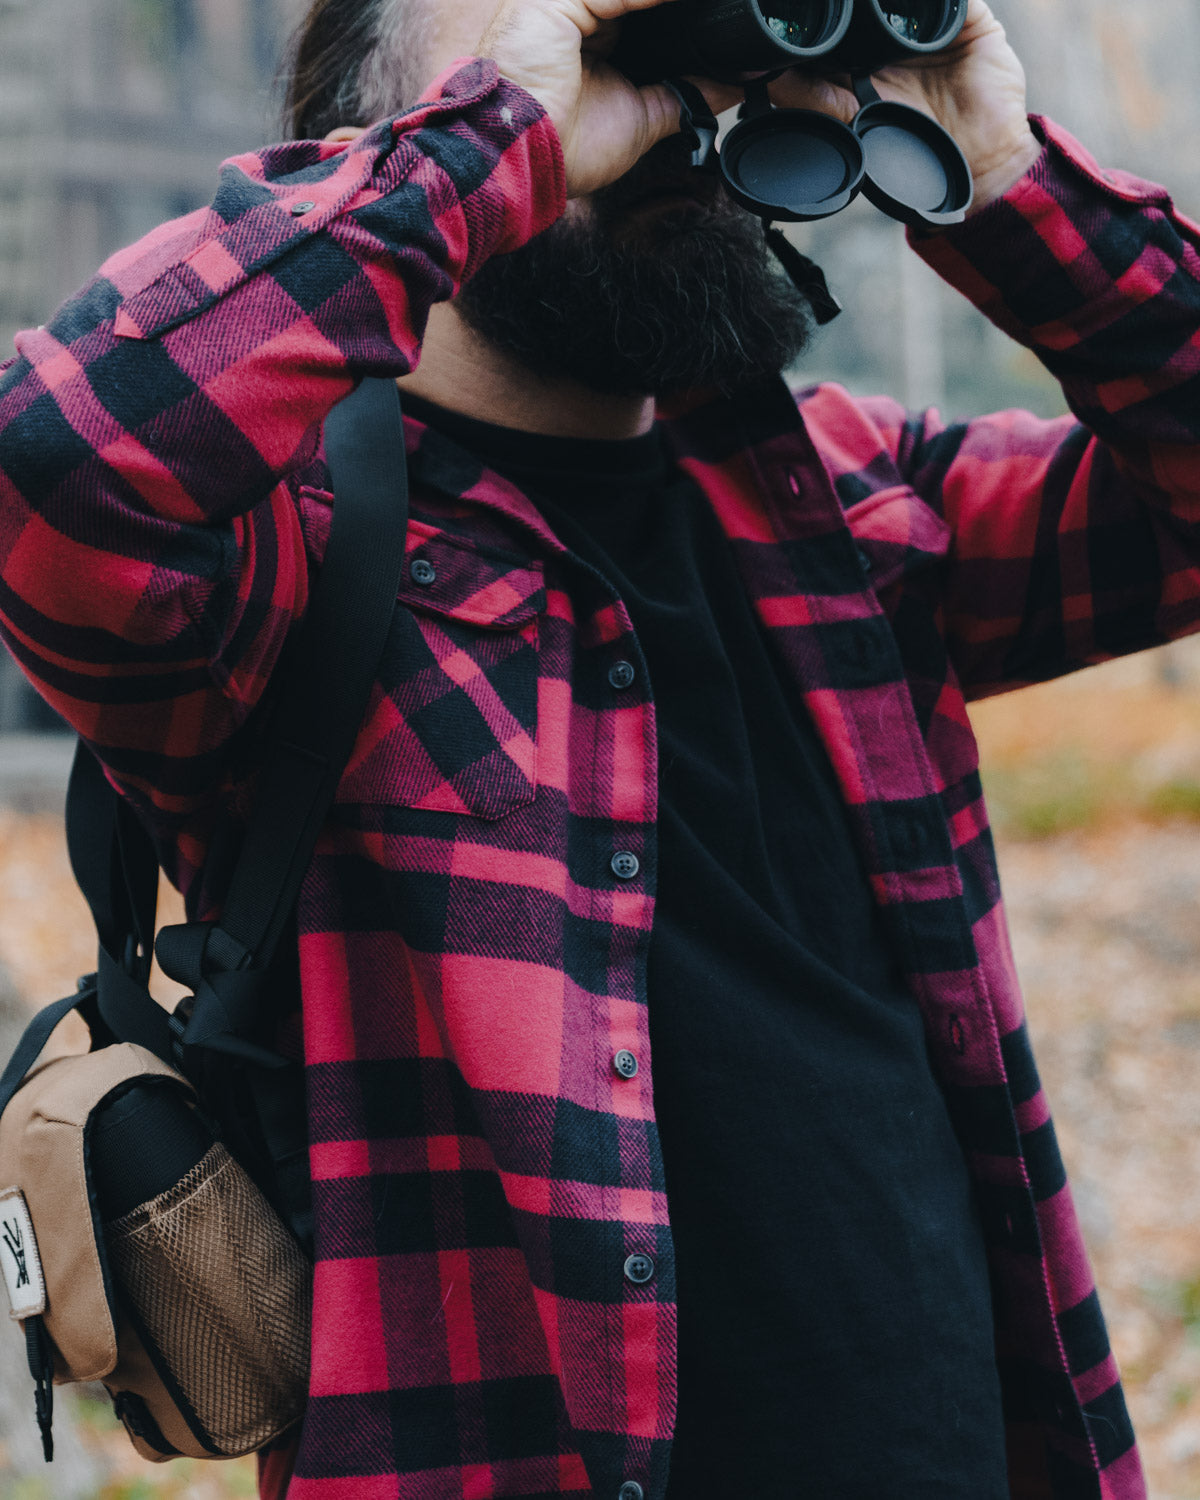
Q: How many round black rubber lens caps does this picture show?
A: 2